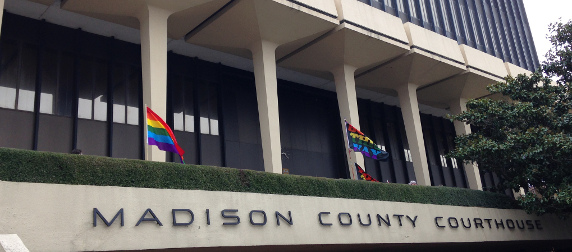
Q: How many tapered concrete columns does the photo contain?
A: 5